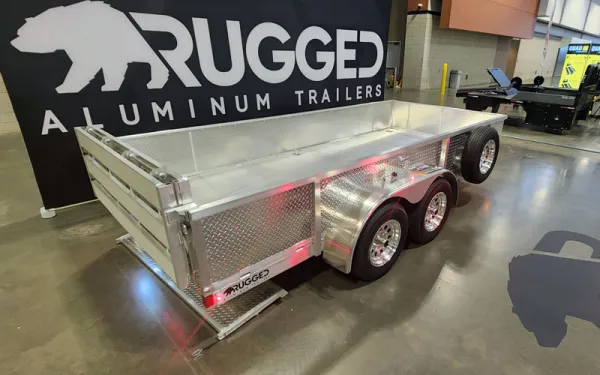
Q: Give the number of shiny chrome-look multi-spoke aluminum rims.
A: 3